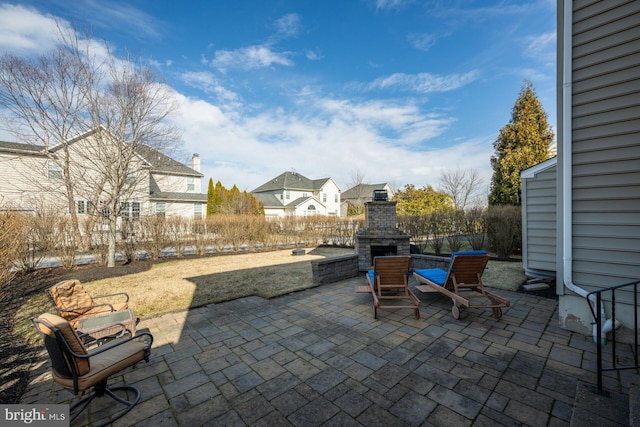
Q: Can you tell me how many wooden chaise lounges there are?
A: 2